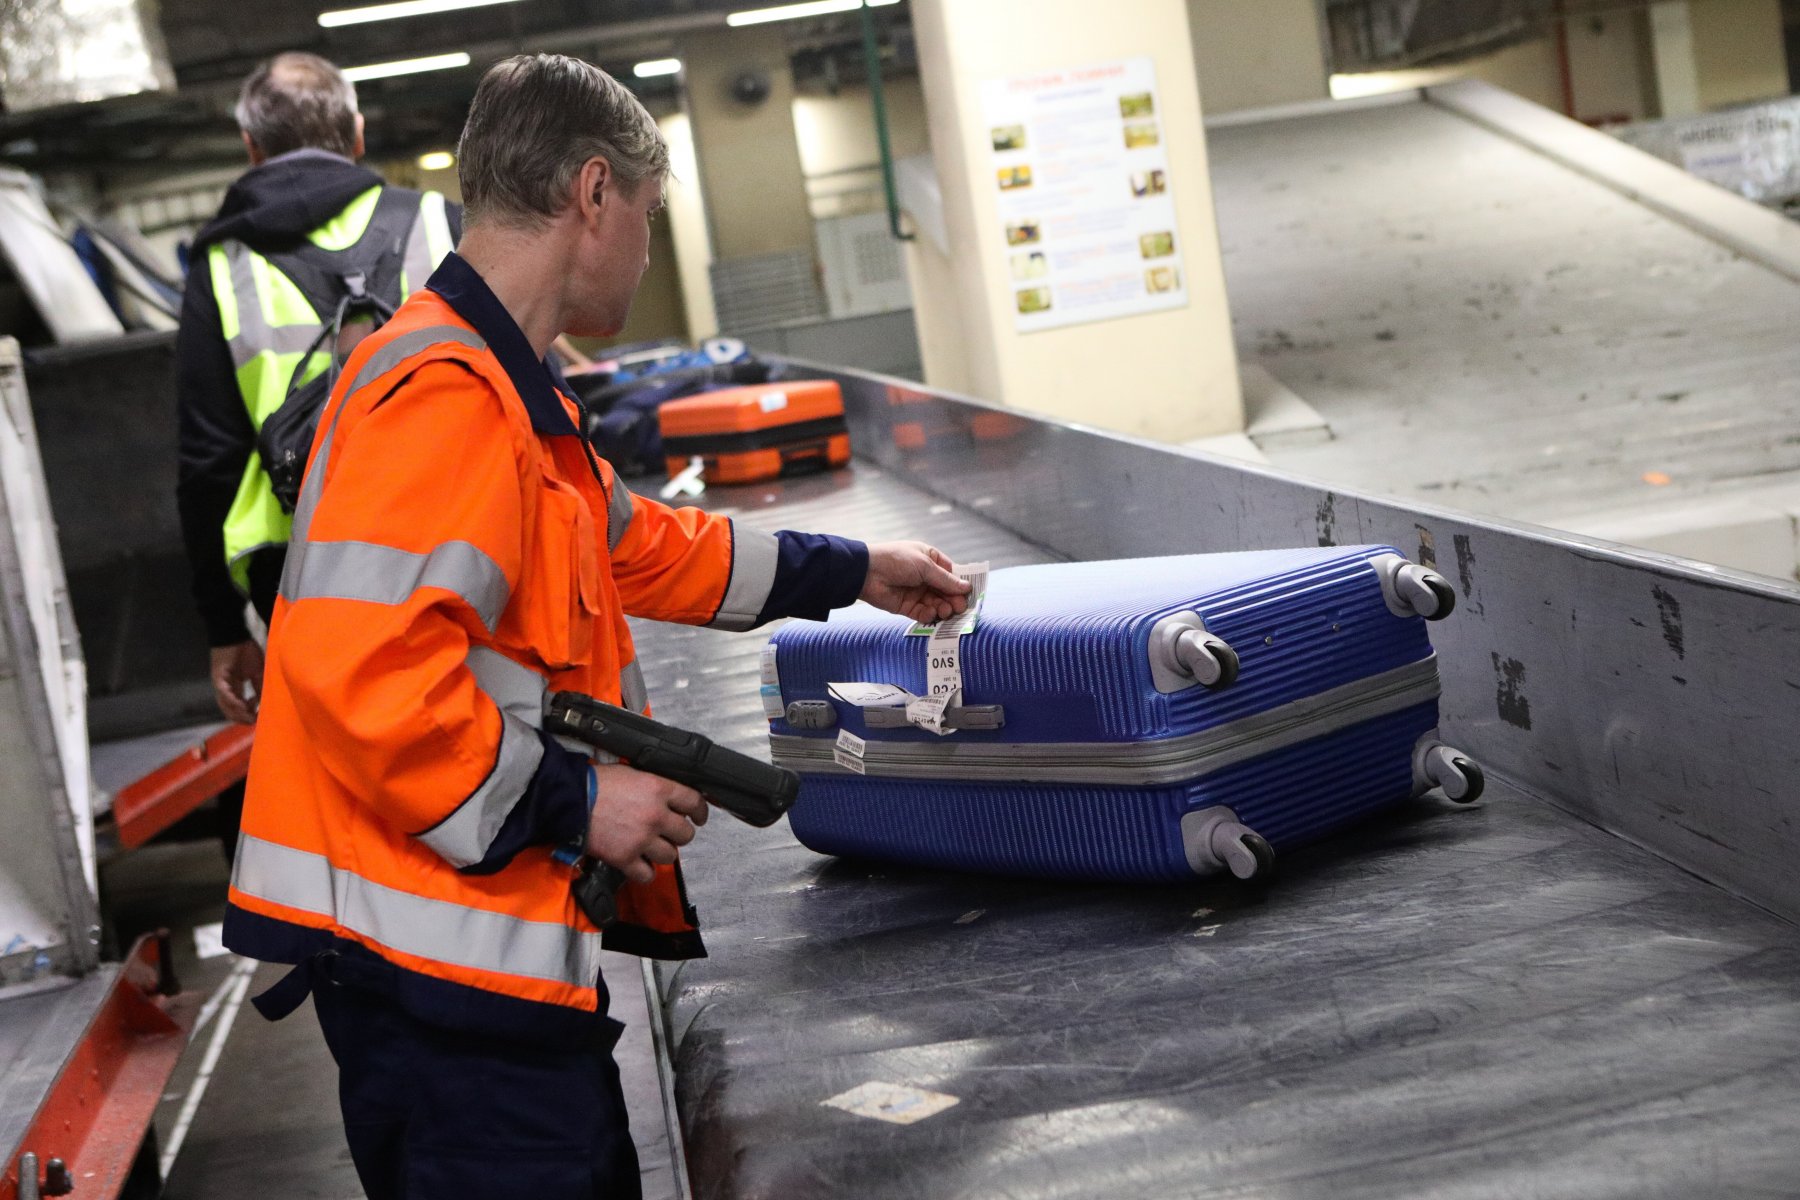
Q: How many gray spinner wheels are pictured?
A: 4